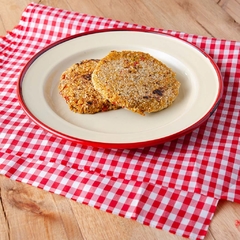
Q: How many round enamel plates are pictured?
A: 1